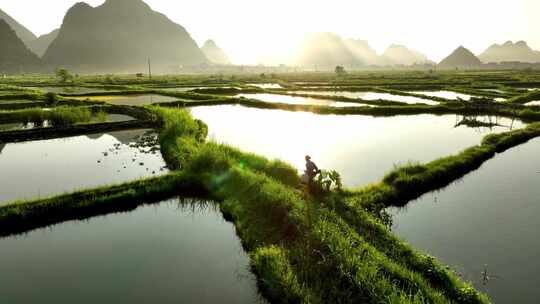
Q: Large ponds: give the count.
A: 4